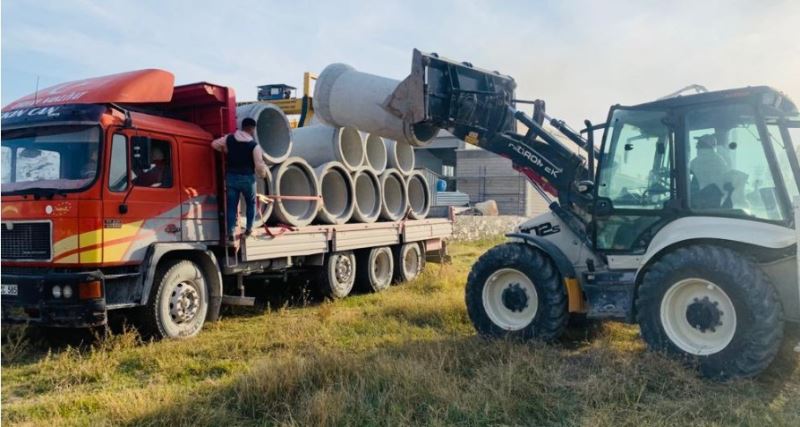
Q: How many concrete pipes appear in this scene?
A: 11